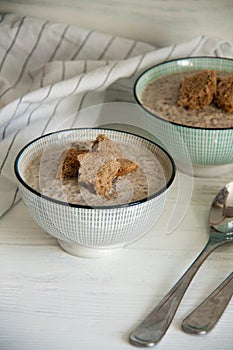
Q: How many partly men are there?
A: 0